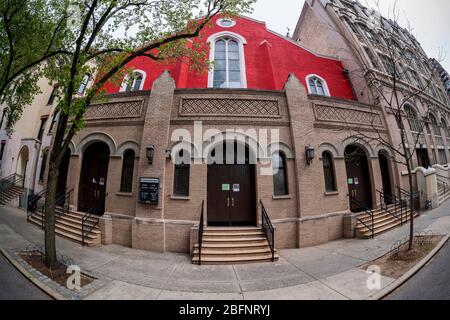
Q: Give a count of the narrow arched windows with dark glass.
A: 4